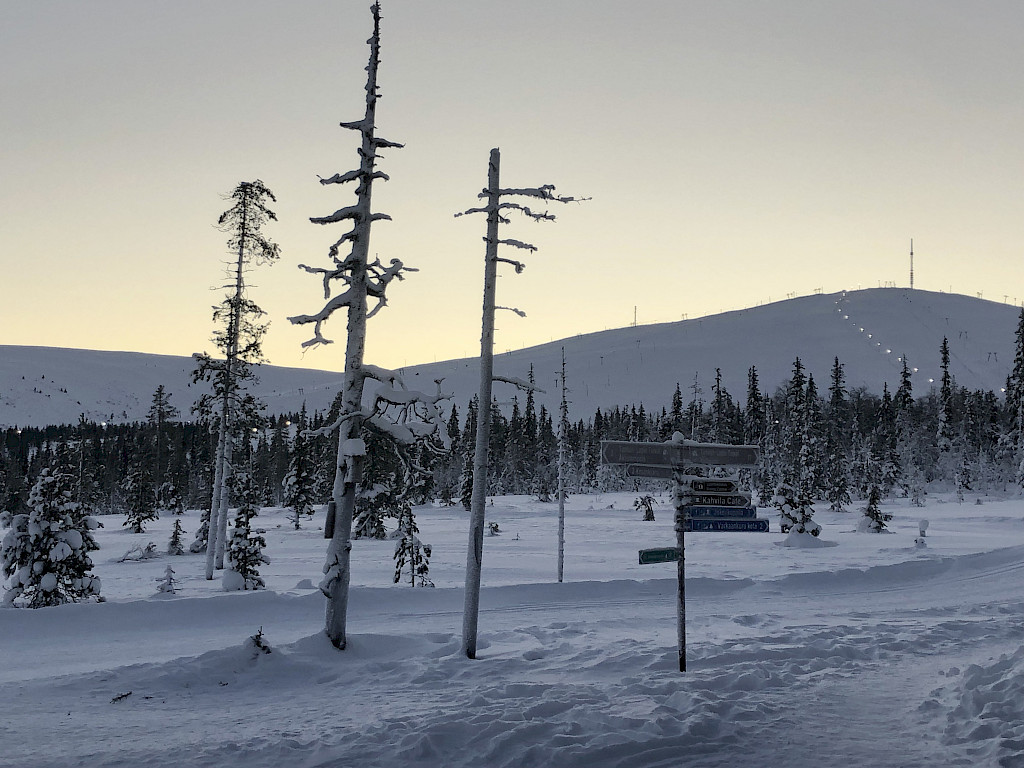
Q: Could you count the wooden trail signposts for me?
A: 1